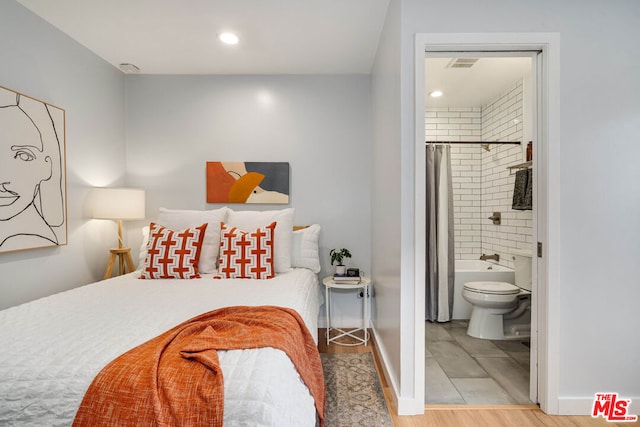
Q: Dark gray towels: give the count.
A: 1